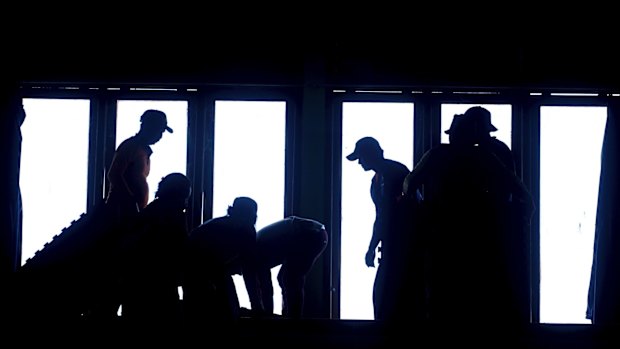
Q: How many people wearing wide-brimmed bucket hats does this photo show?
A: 2